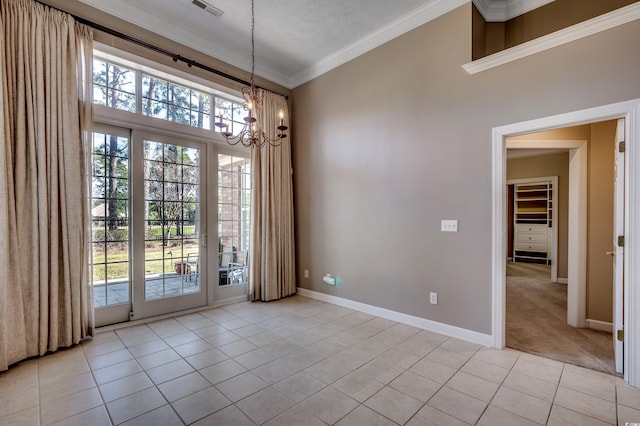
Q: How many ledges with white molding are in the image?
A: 1